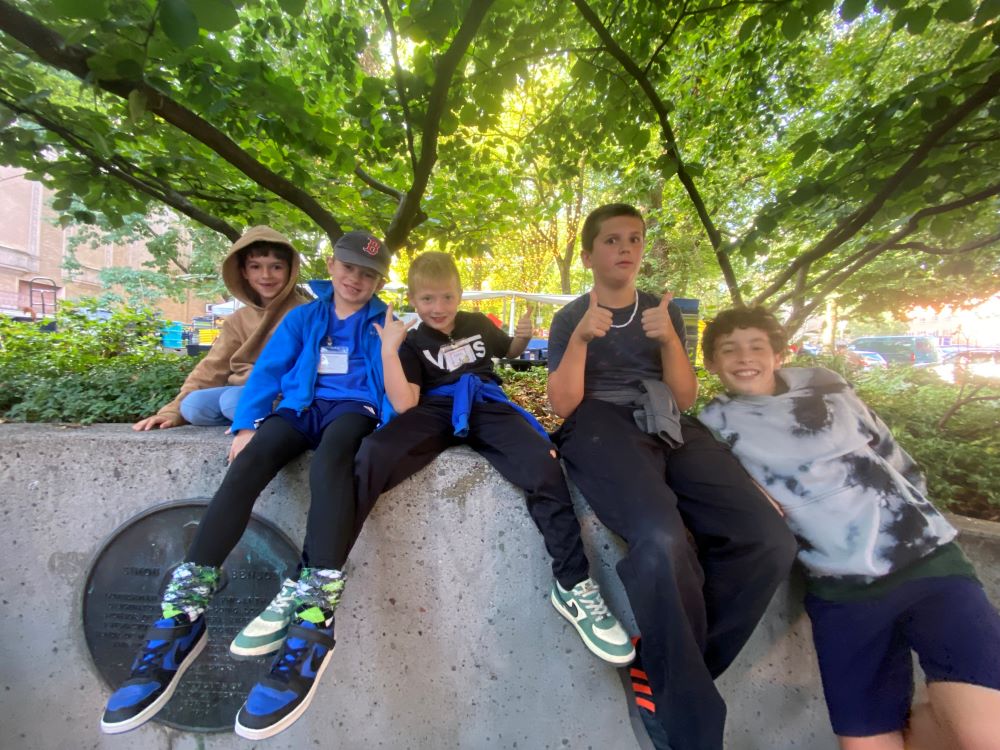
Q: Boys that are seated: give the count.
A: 4